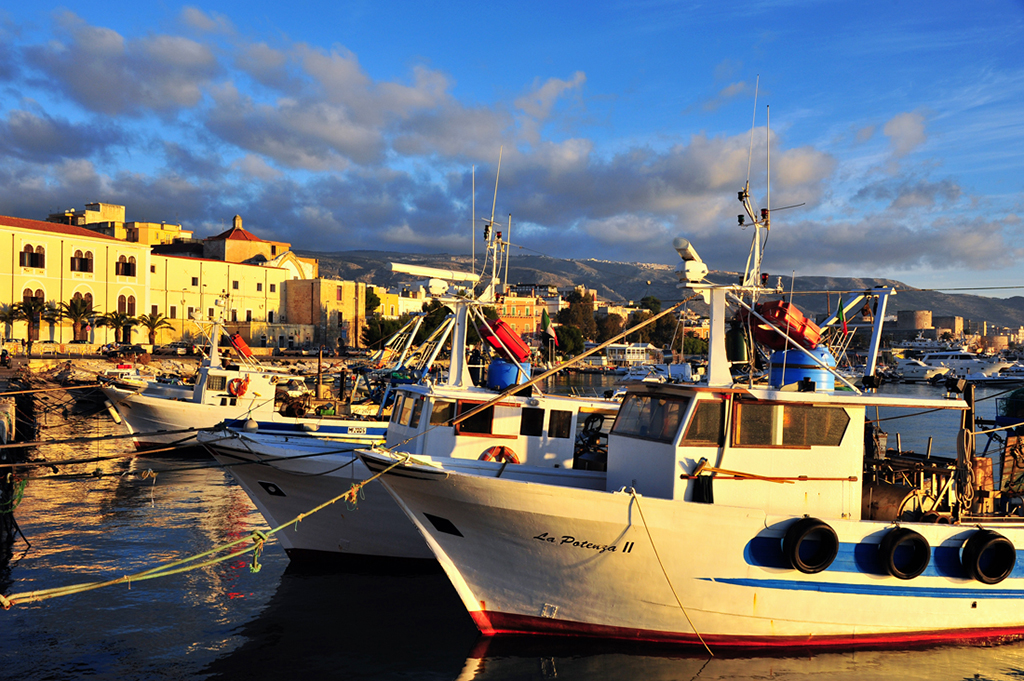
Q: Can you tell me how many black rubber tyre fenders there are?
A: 3